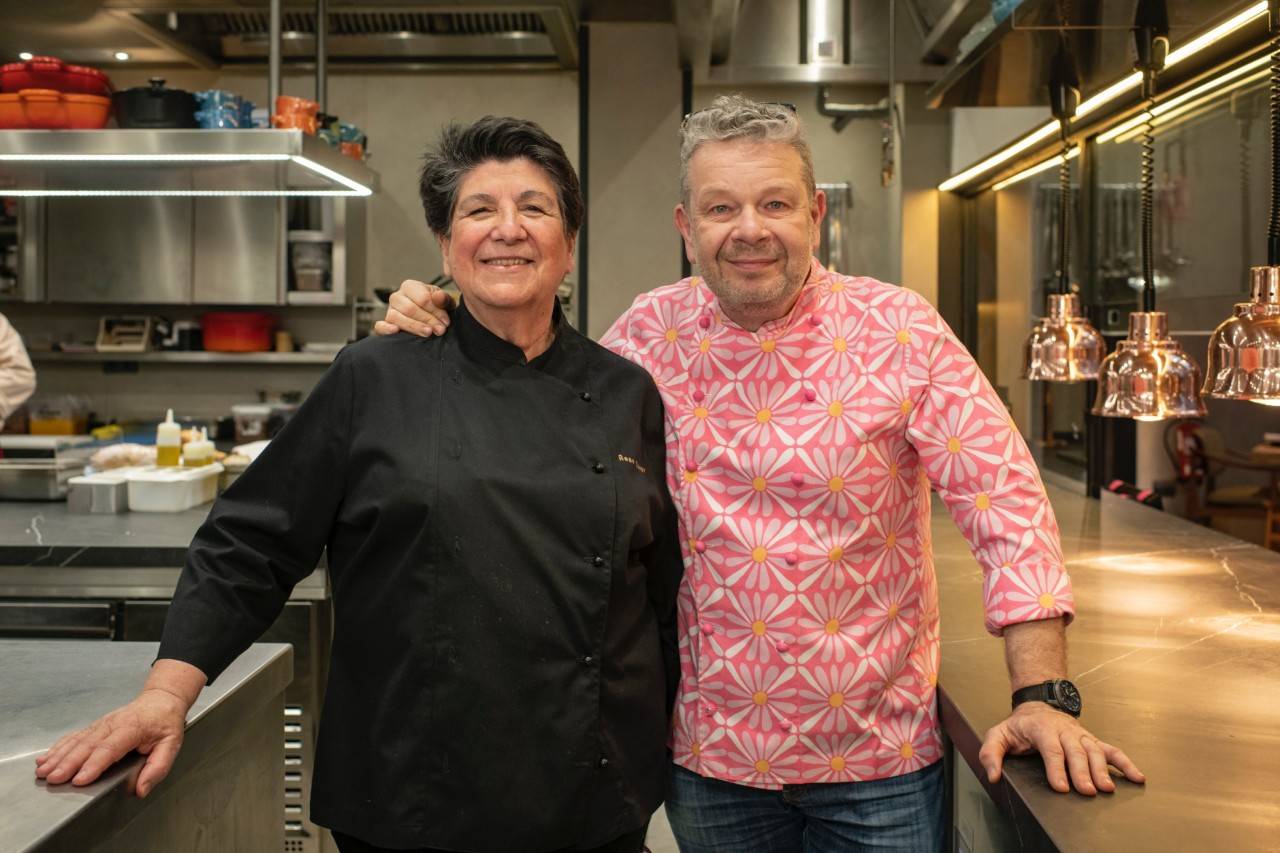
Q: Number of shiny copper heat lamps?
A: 3